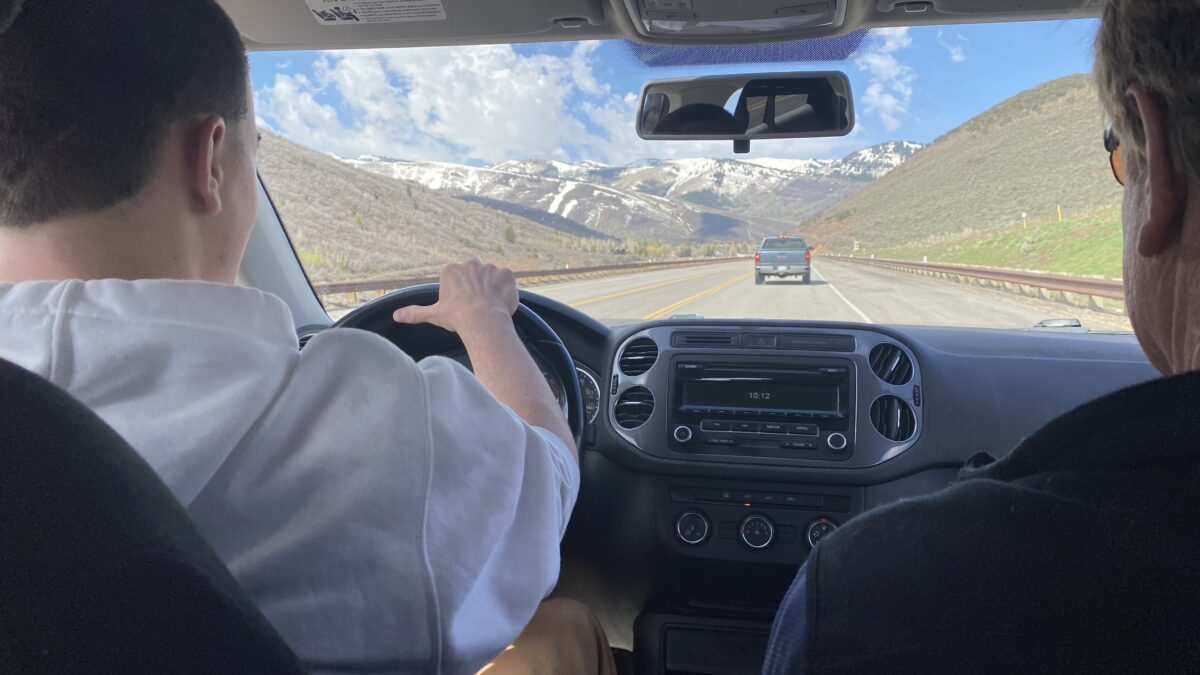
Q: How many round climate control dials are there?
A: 3